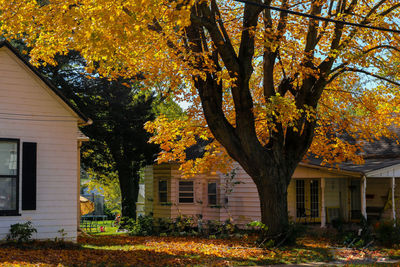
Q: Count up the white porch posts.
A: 3